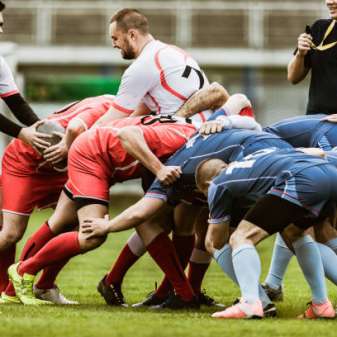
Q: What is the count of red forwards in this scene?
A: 2